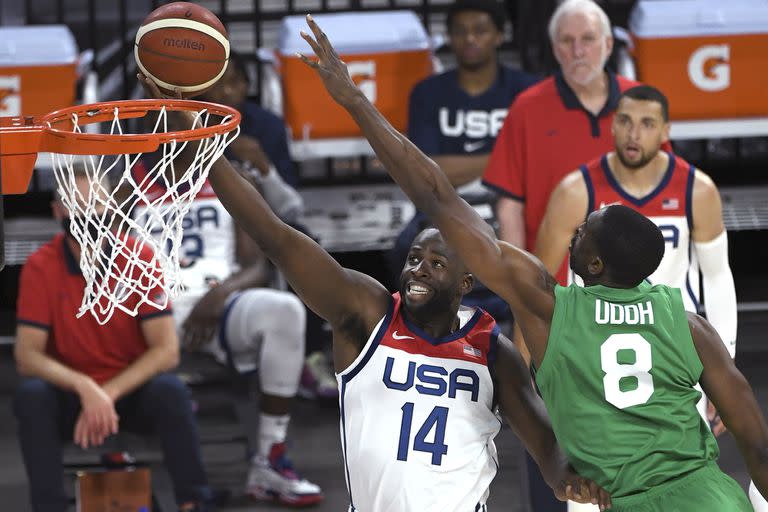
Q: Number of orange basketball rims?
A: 1